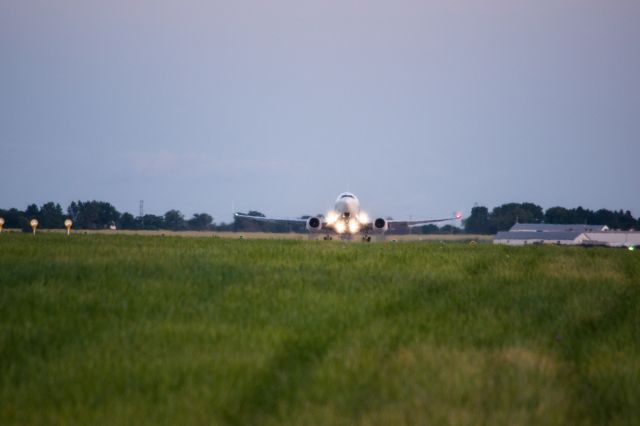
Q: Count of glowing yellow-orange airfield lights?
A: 3